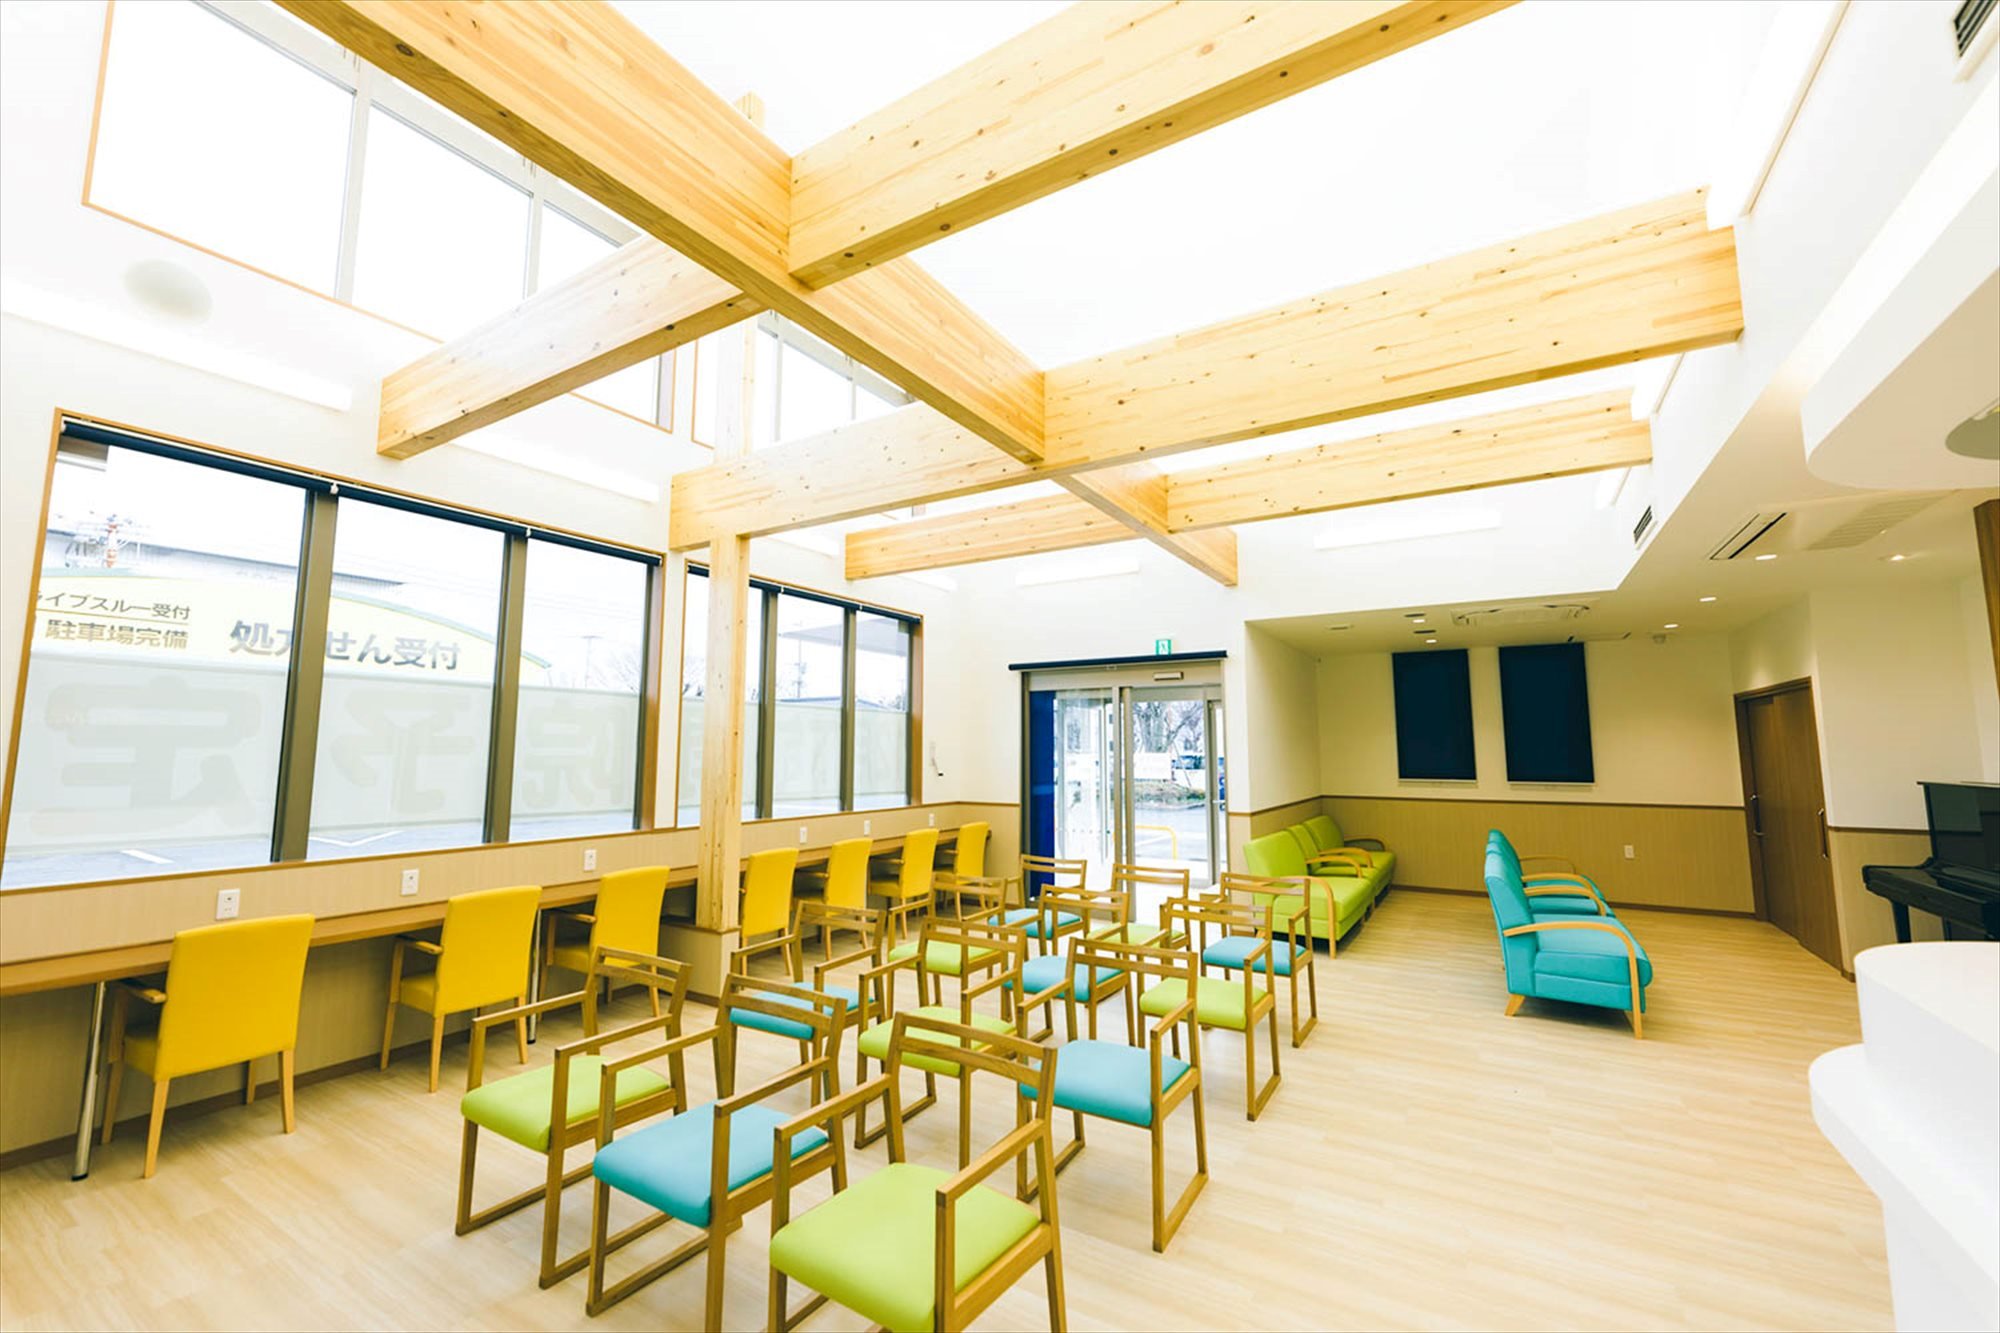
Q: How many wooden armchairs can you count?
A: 12